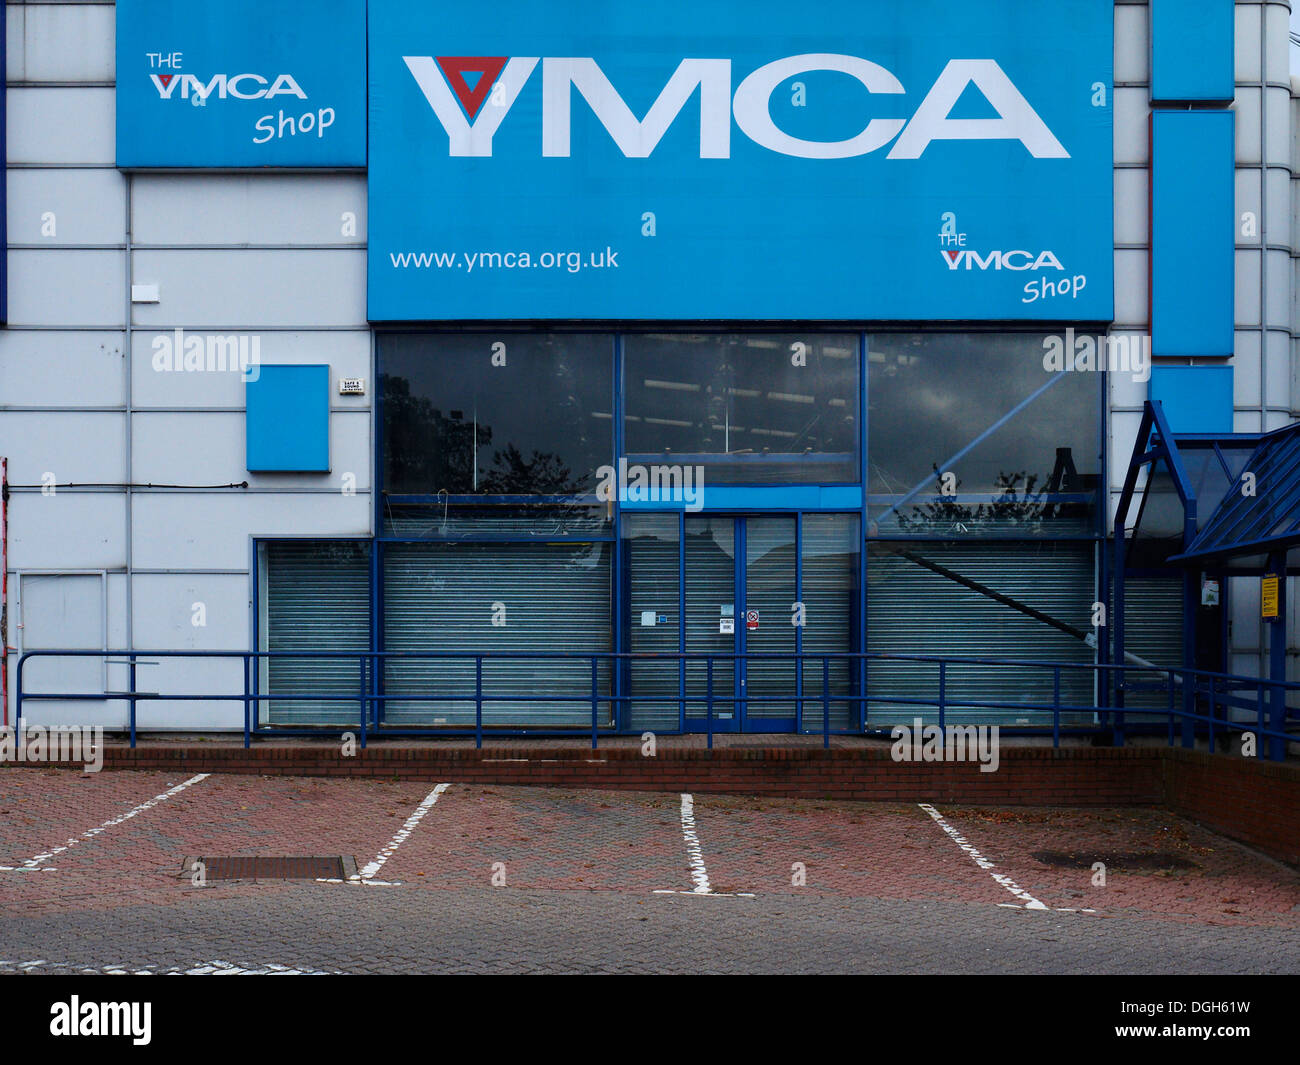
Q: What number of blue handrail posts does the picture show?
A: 13